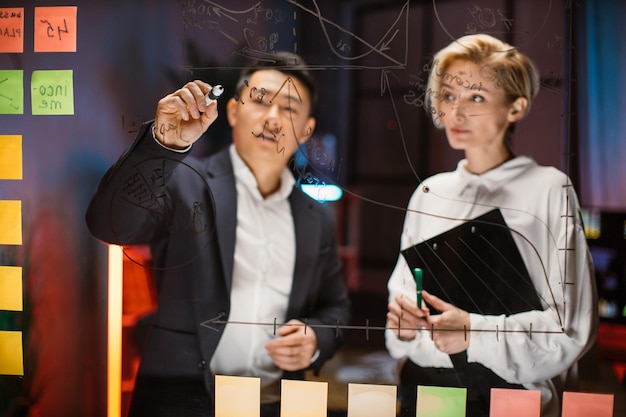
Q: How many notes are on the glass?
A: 14